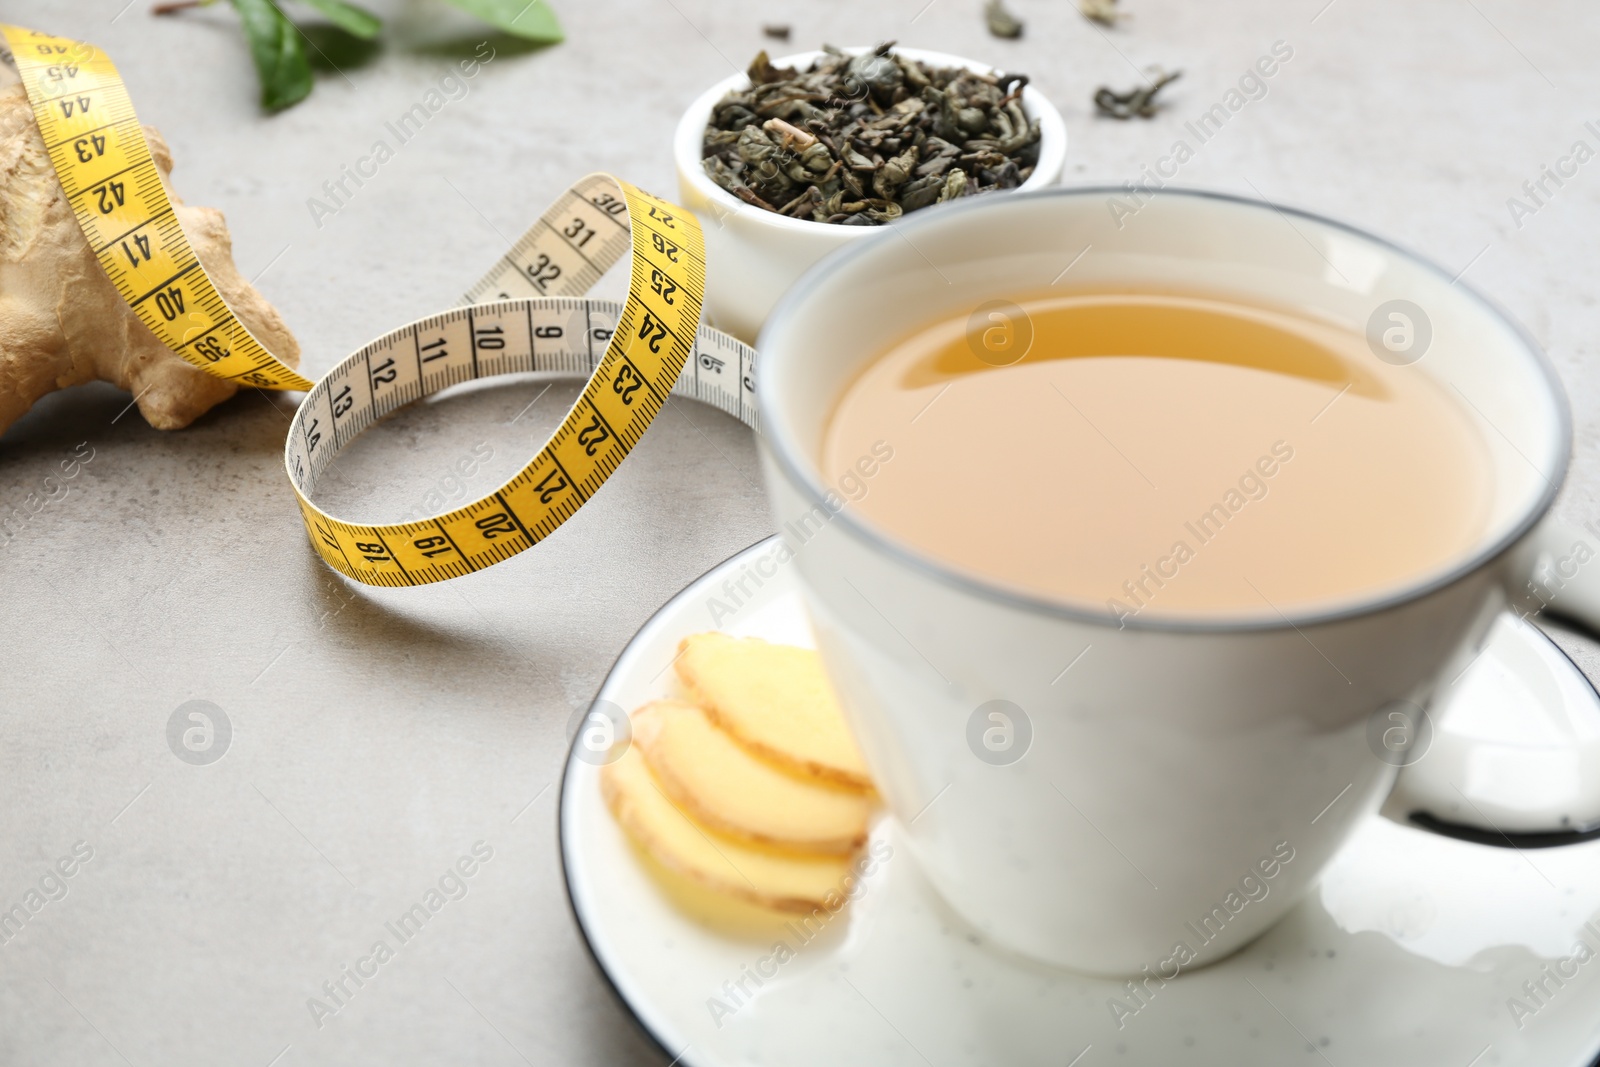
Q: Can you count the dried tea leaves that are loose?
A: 4